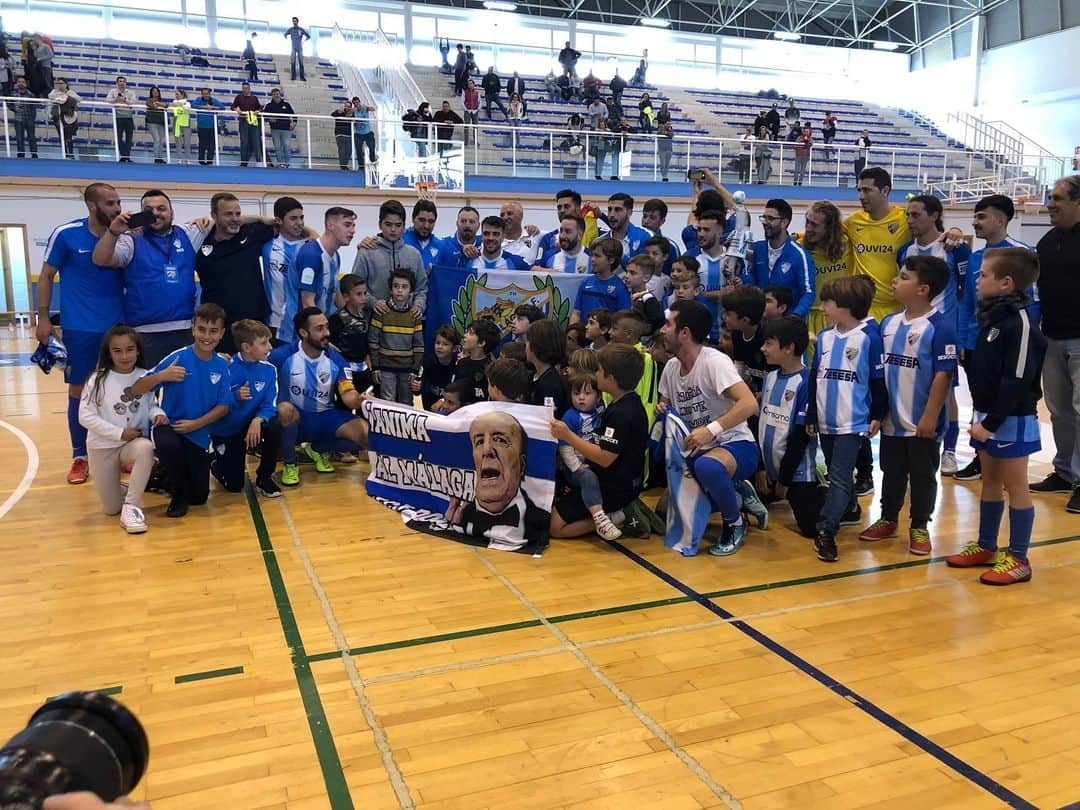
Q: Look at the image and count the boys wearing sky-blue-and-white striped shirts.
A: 3